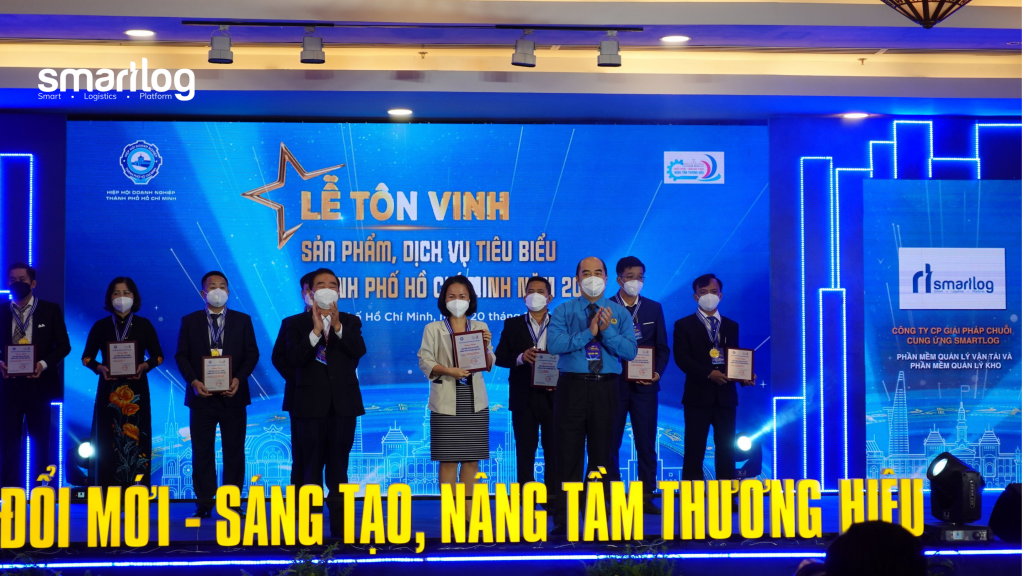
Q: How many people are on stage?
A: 10